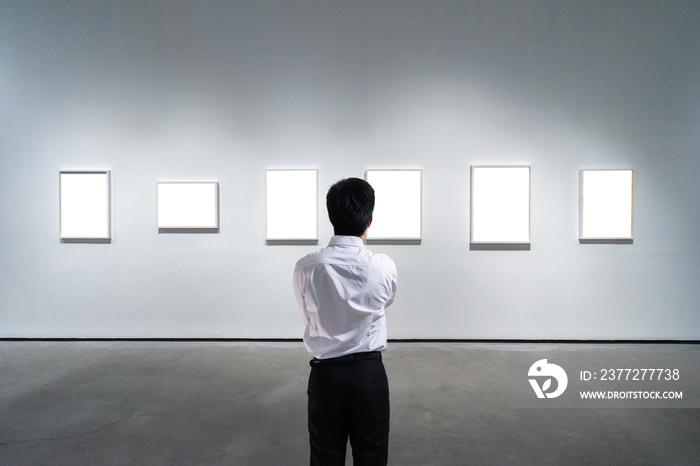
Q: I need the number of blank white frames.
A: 6